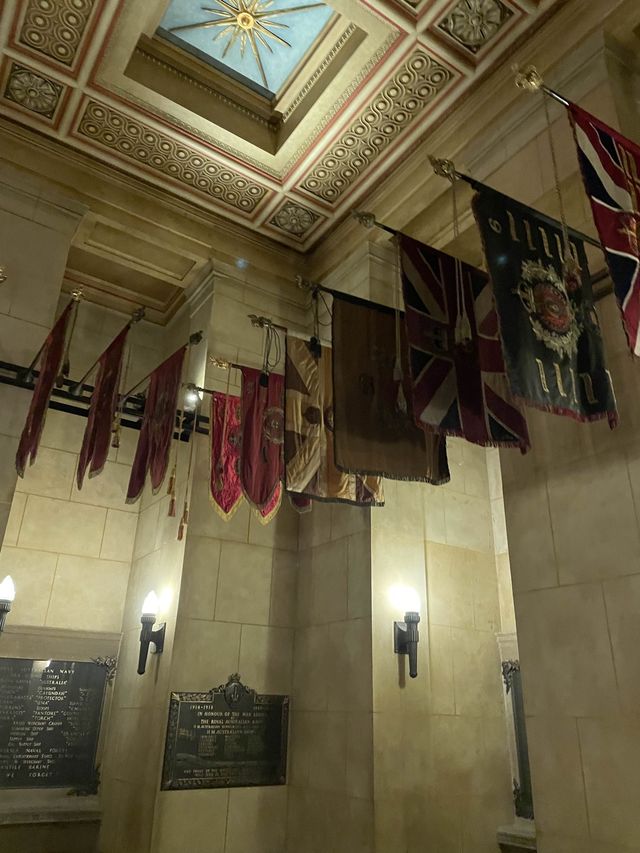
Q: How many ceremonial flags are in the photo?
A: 10